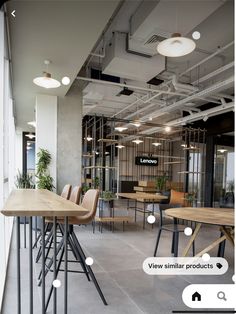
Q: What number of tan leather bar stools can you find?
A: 3